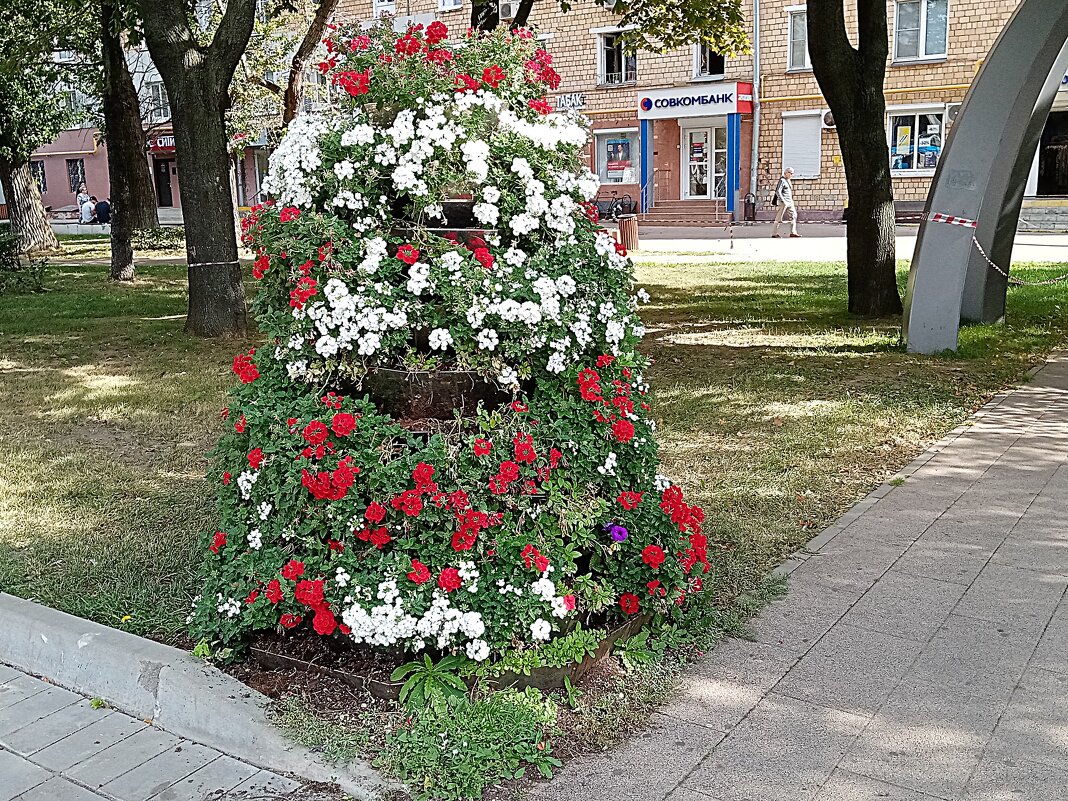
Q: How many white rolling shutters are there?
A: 1